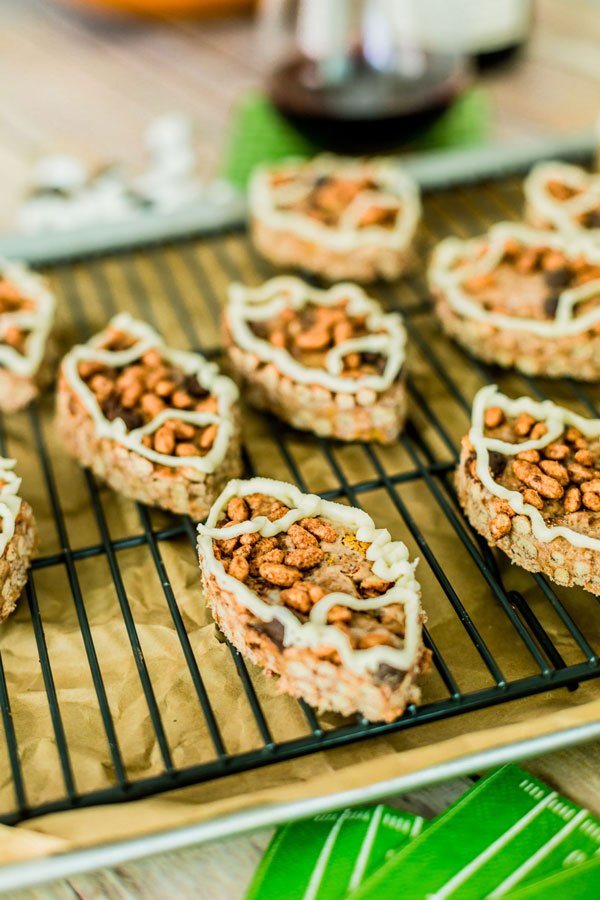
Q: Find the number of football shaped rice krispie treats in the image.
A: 9